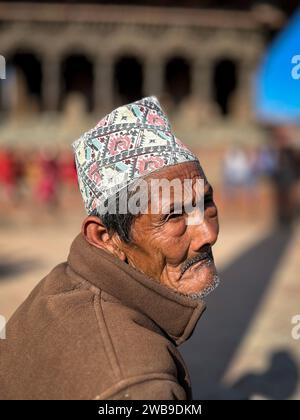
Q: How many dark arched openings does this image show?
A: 5